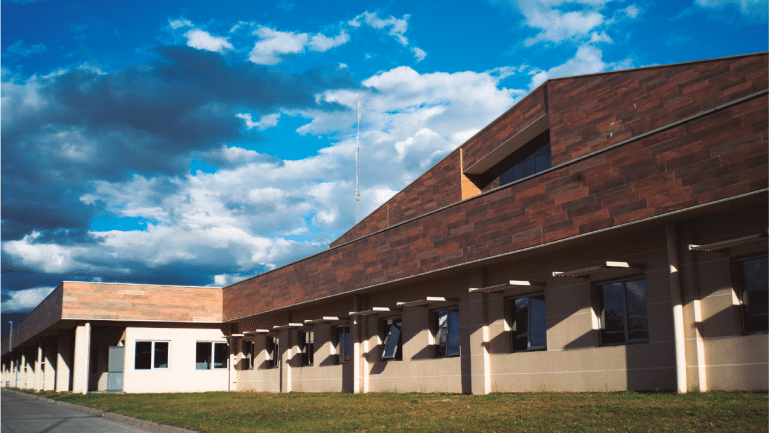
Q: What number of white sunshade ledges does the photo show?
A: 9